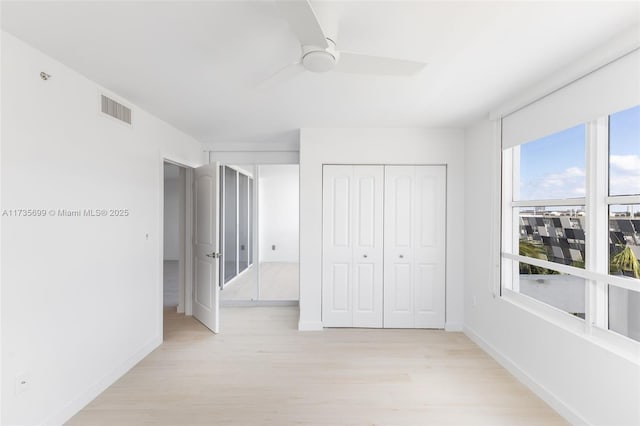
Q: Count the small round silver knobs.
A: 2